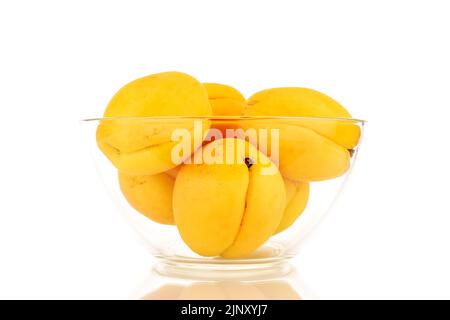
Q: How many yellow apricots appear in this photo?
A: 6